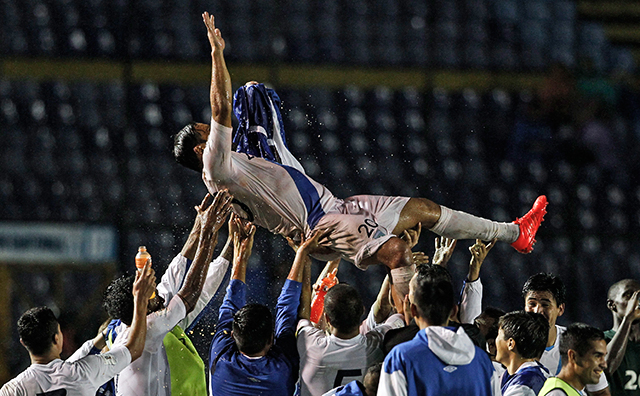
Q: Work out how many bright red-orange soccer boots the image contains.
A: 1